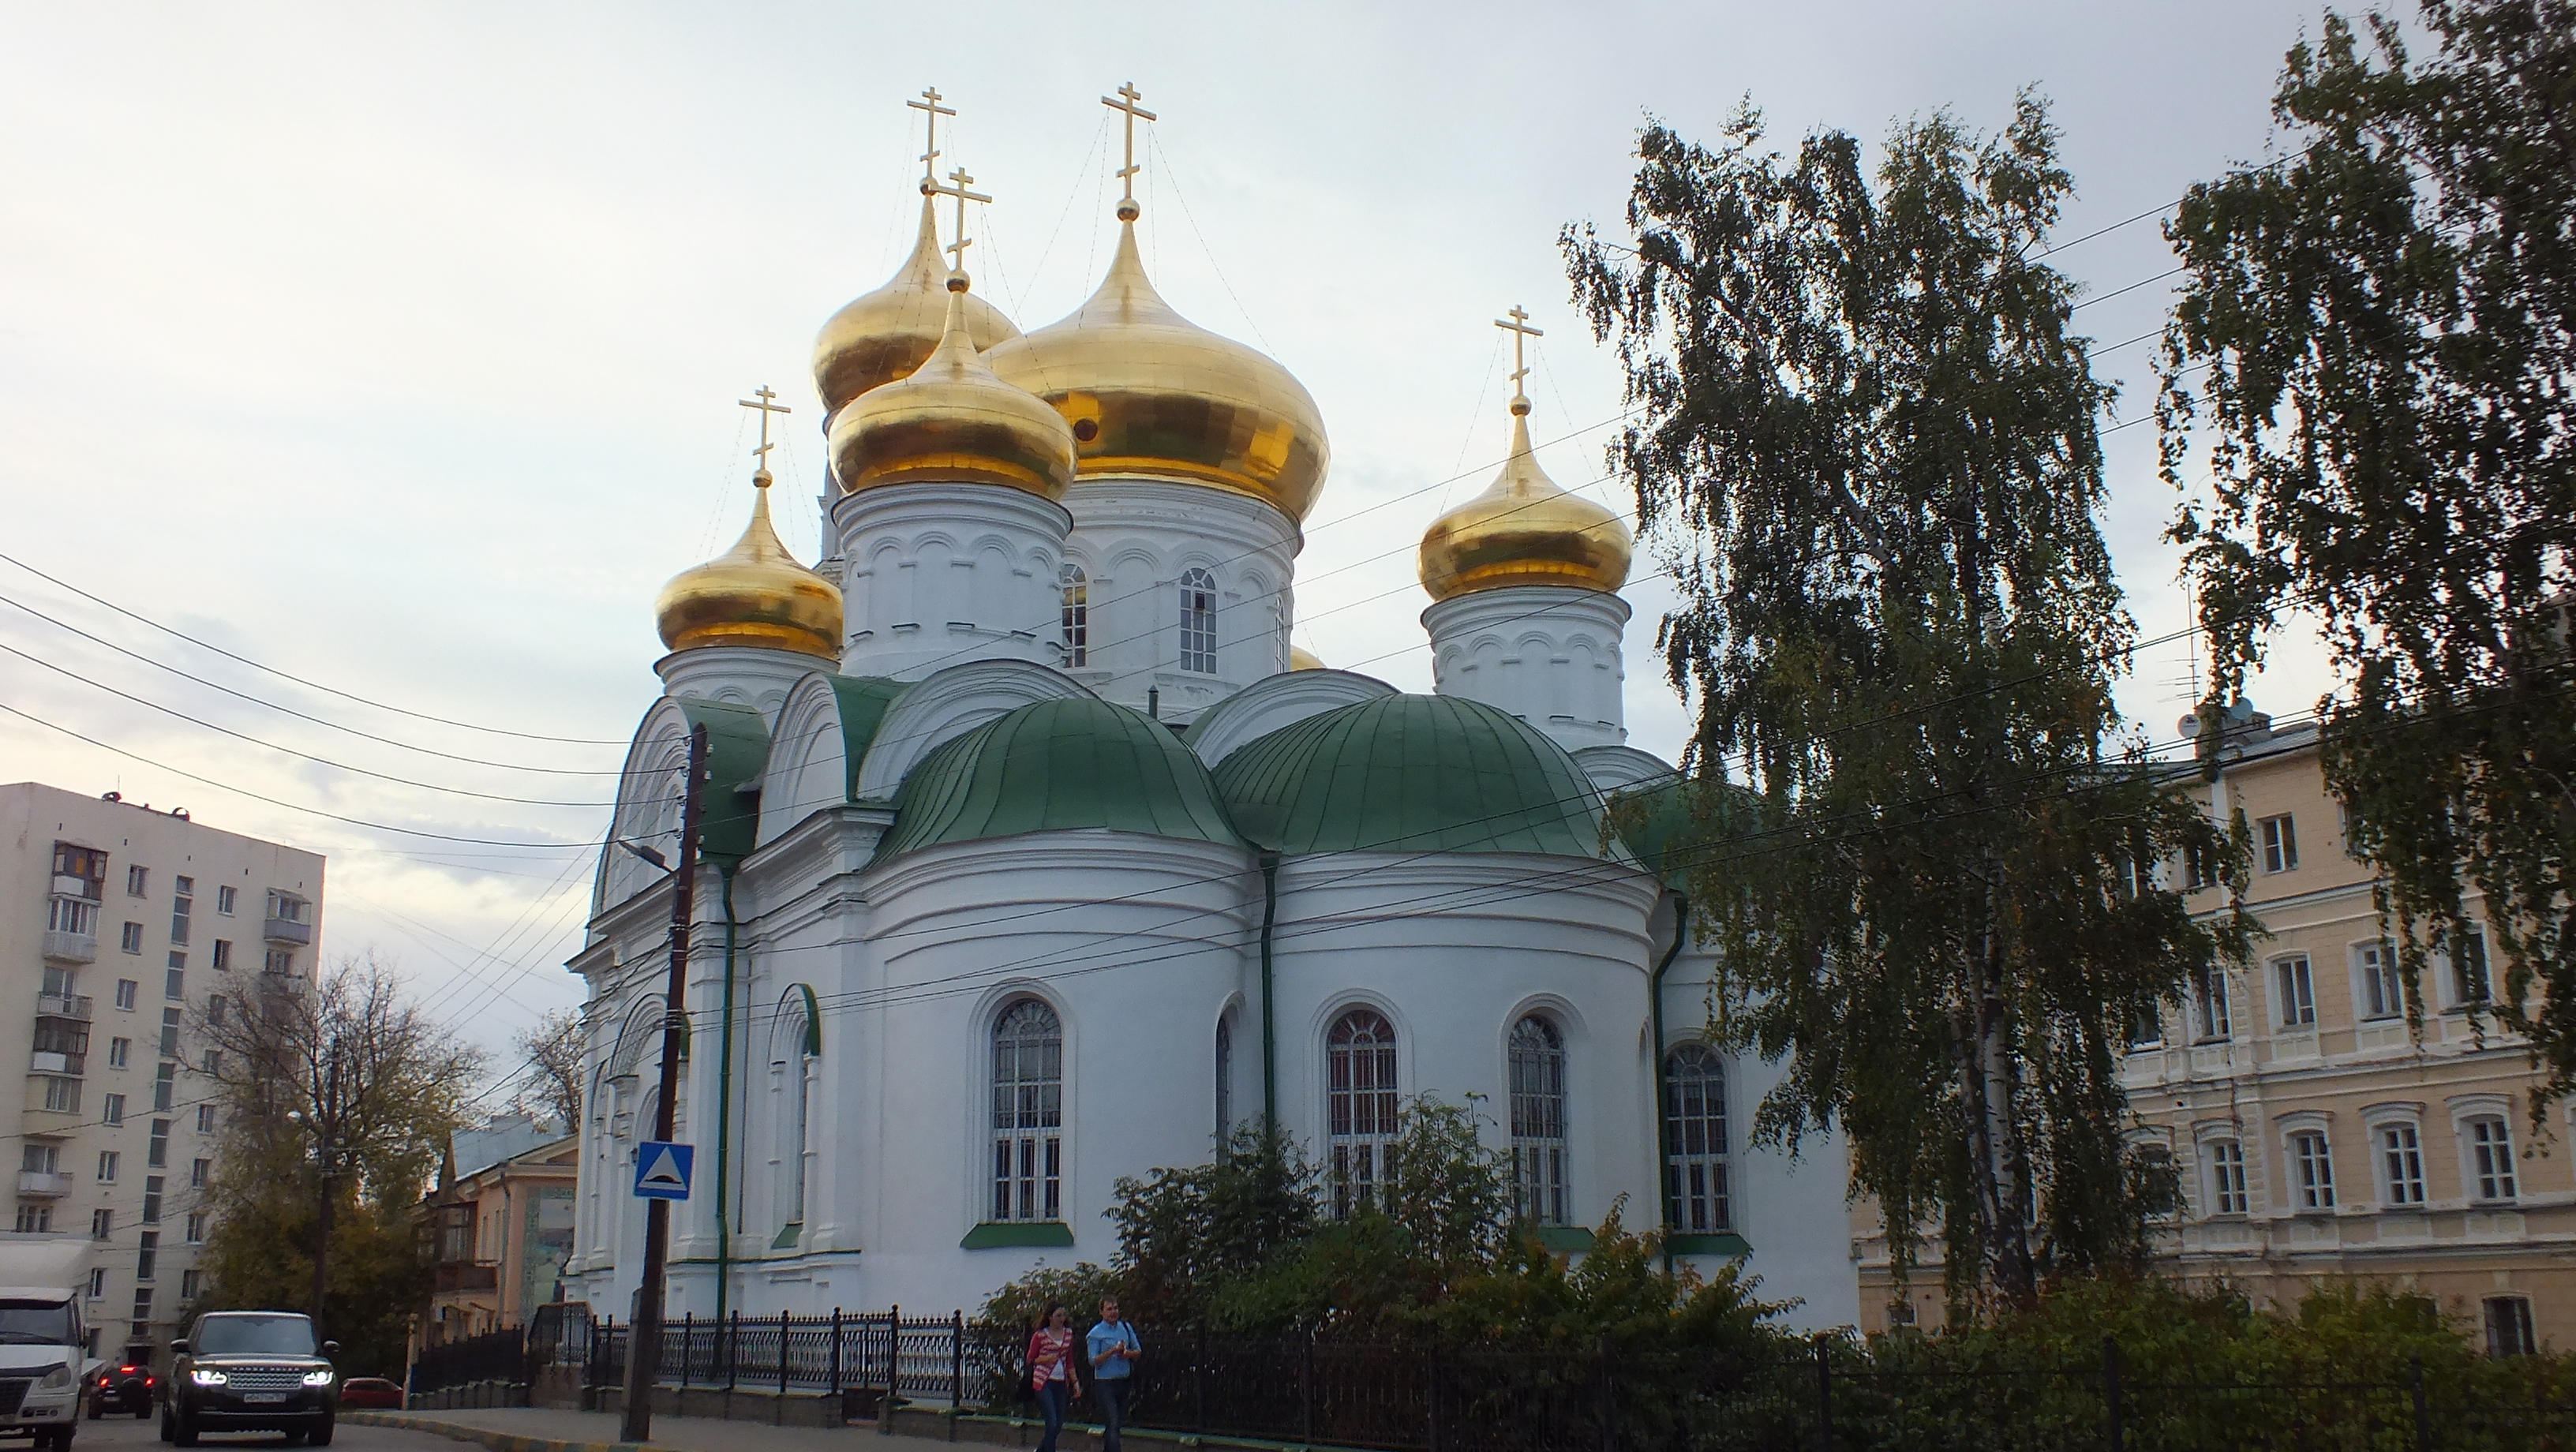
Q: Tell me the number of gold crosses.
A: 5